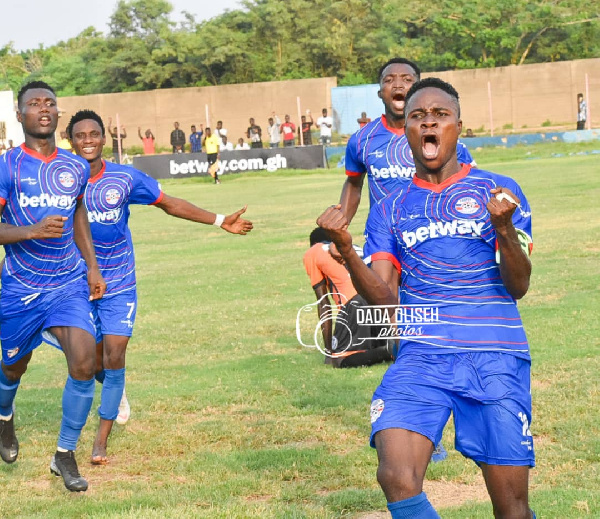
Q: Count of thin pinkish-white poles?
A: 5